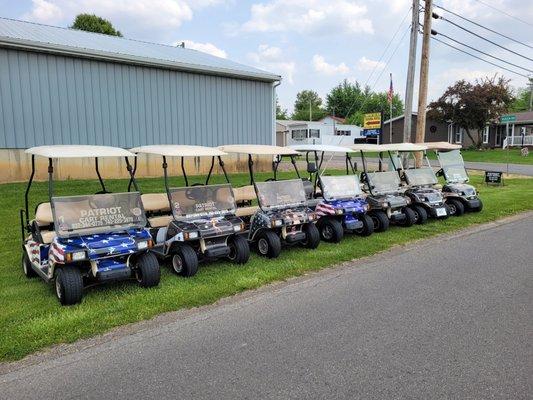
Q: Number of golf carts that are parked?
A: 7